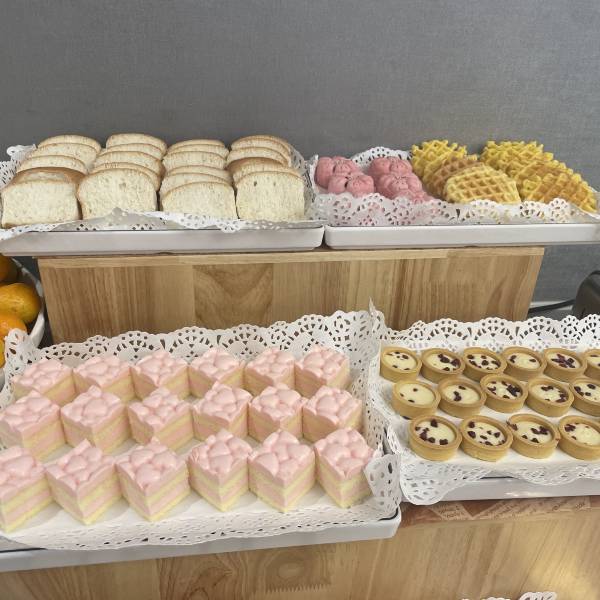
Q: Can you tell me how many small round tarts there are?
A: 15